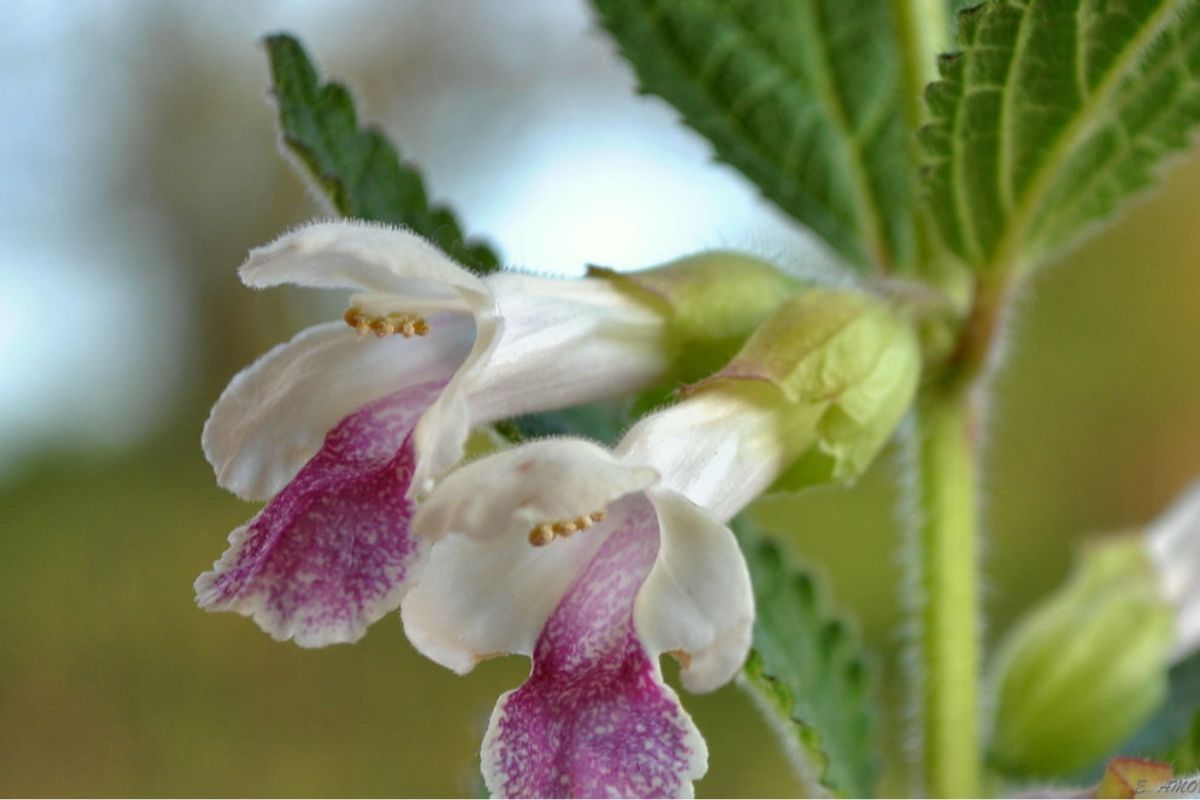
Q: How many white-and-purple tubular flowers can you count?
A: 2